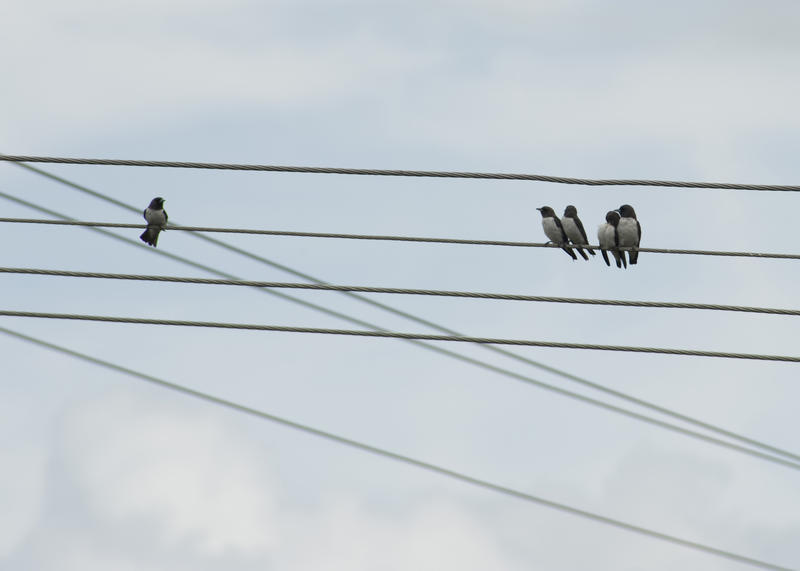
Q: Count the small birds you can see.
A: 5